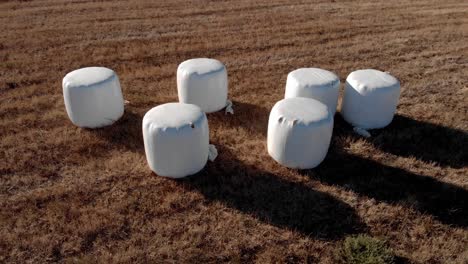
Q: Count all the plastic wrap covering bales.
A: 6